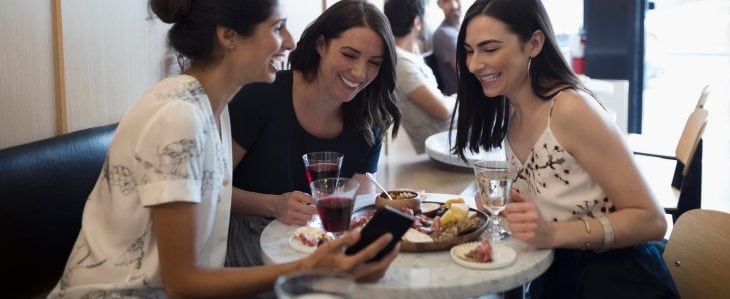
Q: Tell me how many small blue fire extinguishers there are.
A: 0